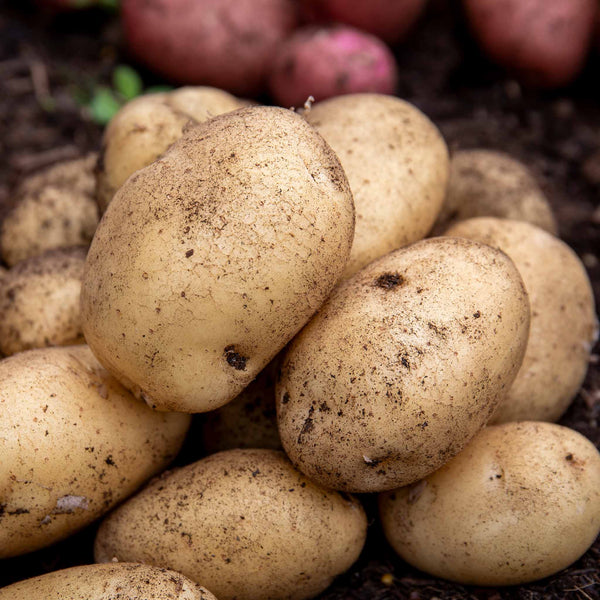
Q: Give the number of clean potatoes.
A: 0